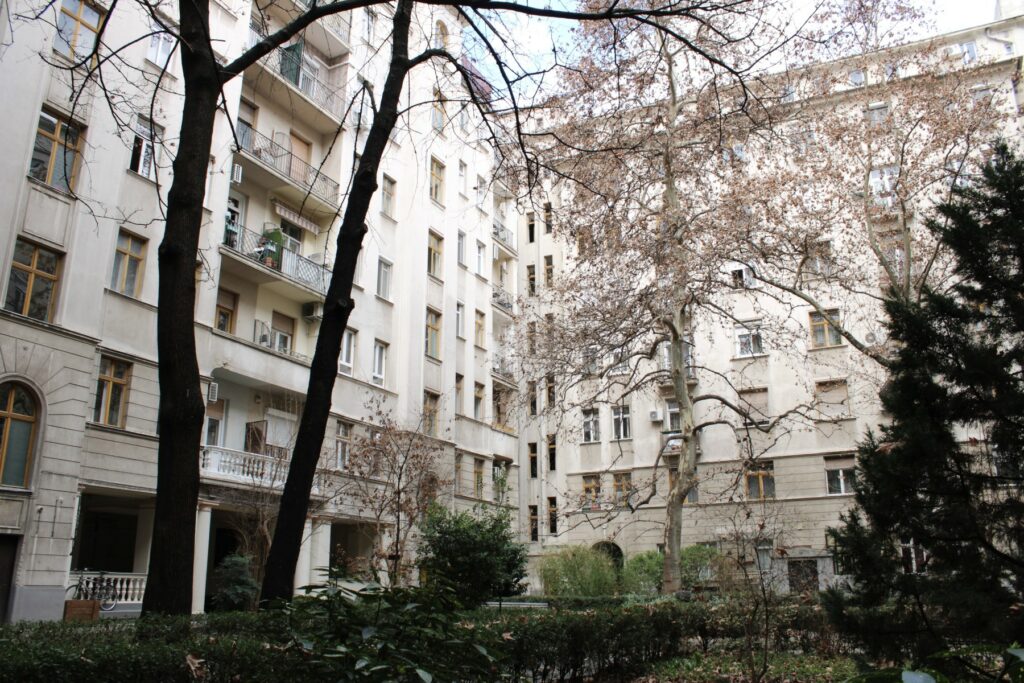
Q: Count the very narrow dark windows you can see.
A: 12